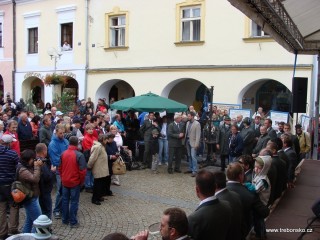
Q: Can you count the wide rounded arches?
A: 3